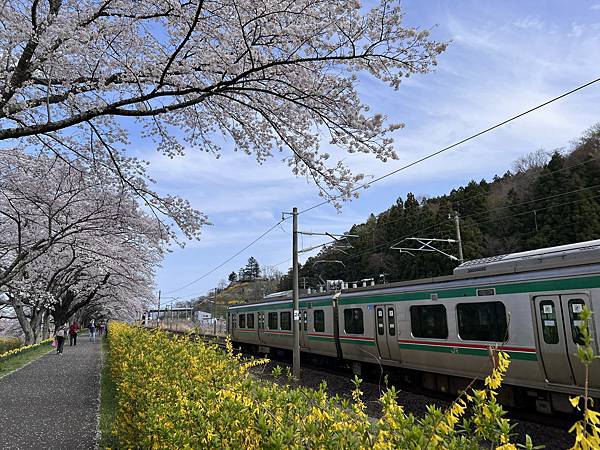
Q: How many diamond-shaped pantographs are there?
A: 0